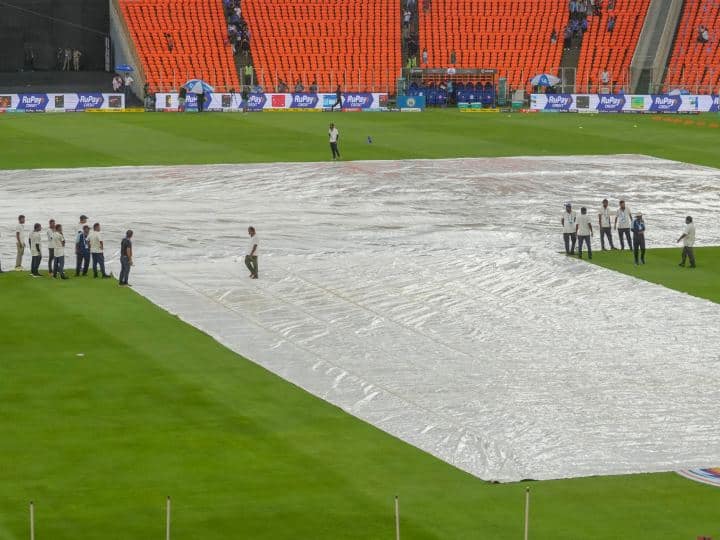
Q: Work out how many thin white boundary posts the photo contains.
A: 4